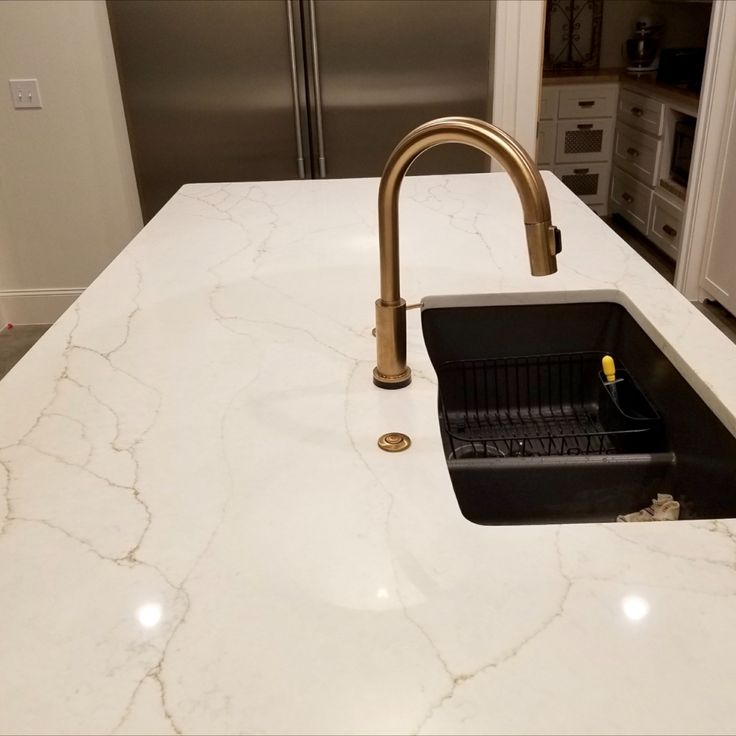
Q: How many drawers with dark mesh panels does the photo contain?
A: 2